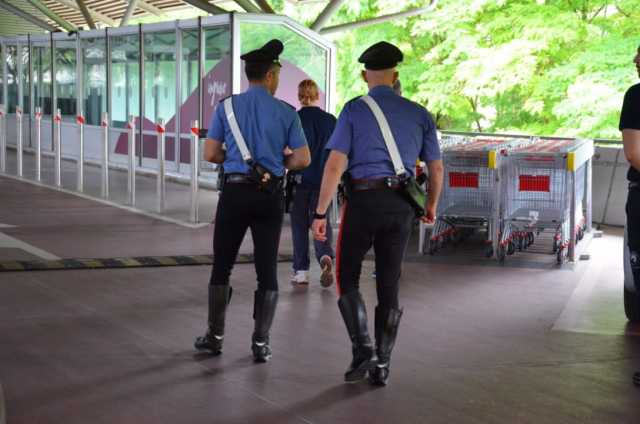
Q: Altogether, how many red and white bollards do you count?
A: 9